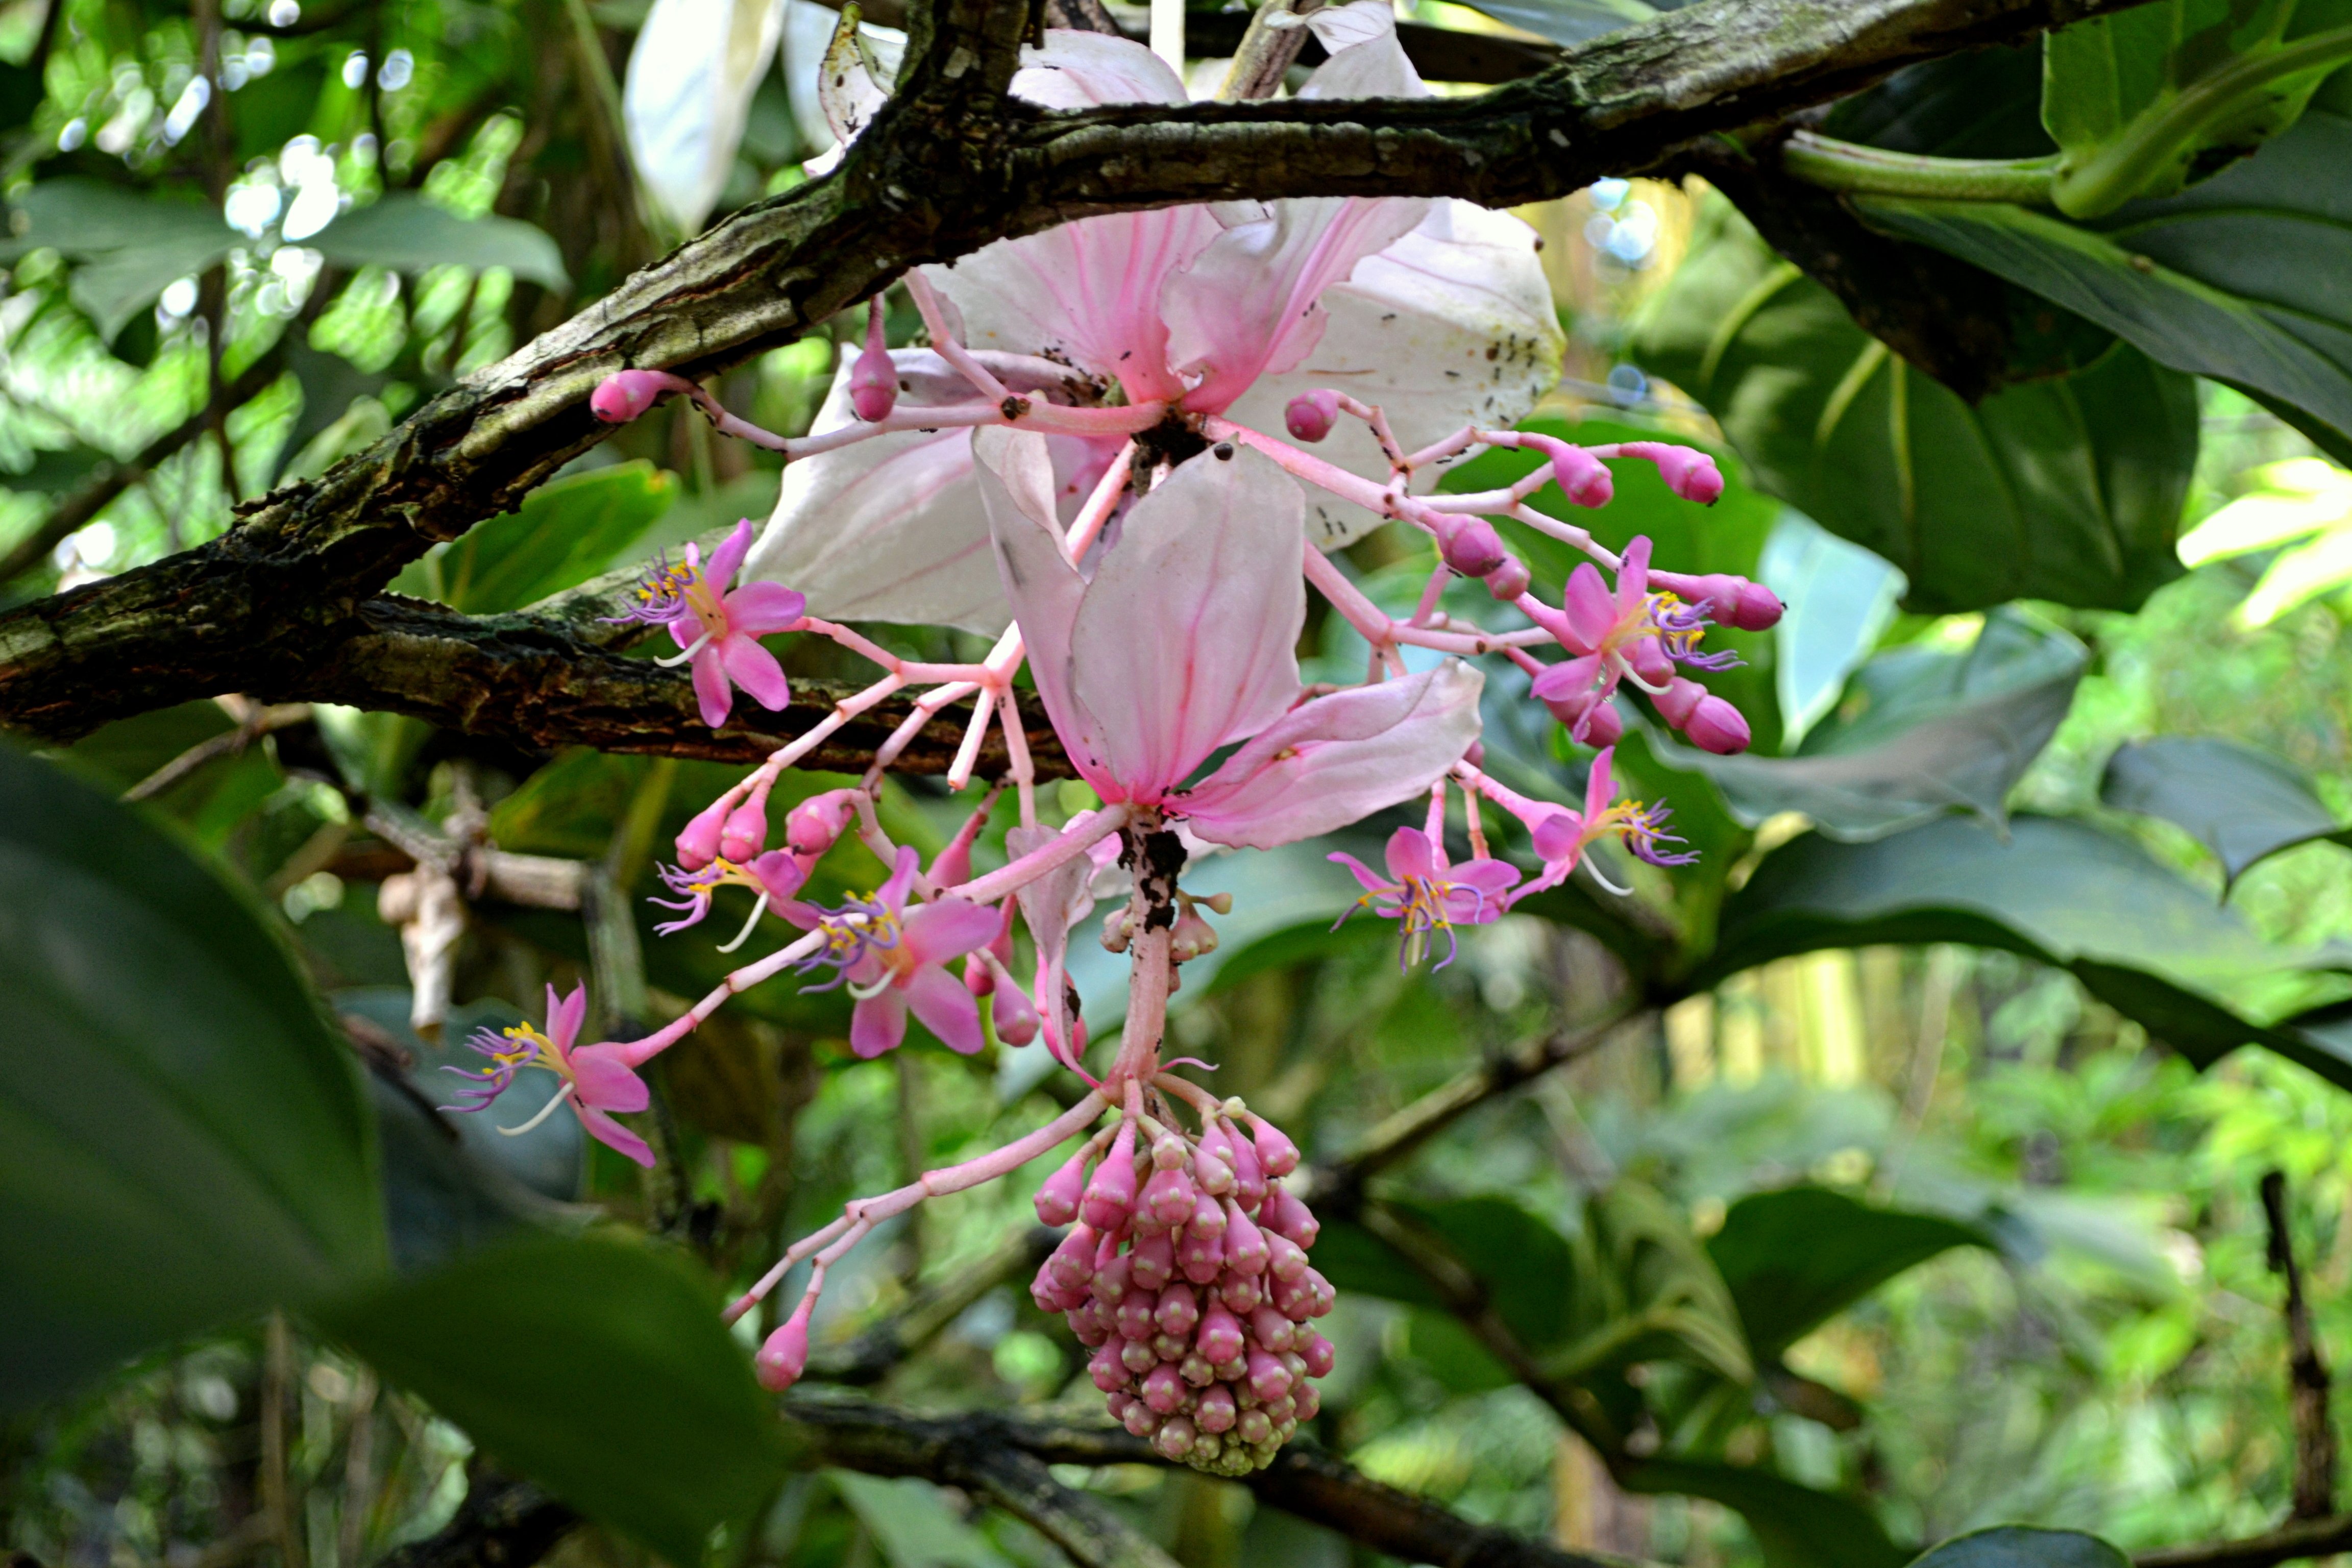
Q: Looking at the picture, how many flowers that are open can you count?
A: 7